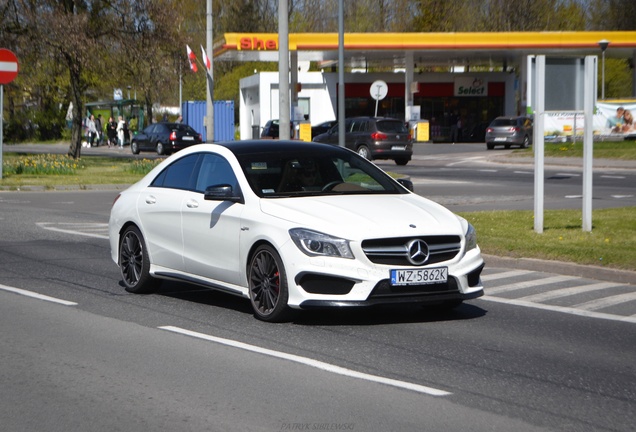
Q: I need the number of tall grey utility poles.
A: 3